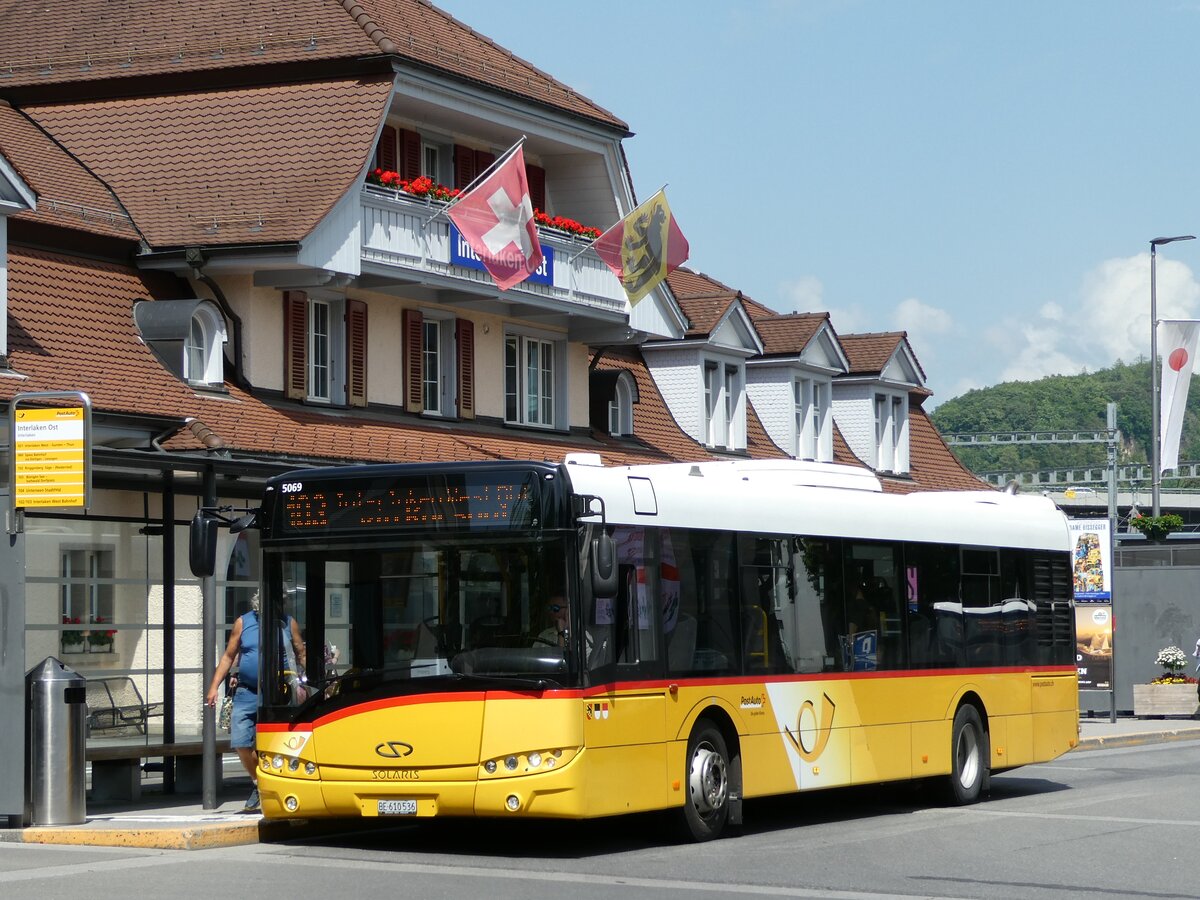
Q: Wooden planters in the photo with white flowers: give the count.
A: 1